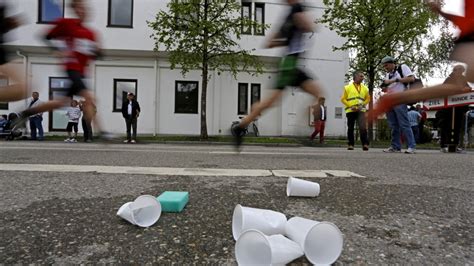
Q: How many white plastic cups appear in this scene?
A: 5